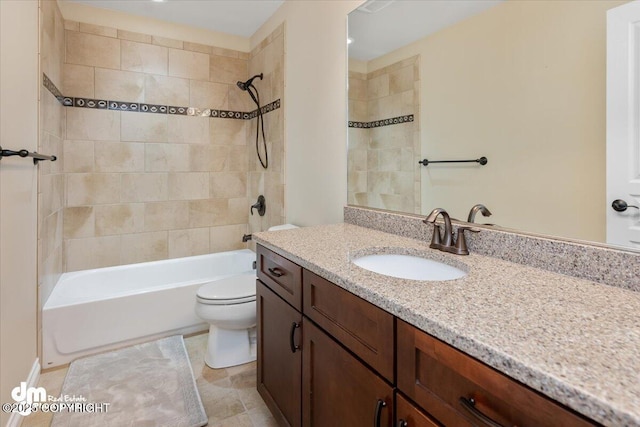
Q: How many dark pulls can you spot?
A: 5